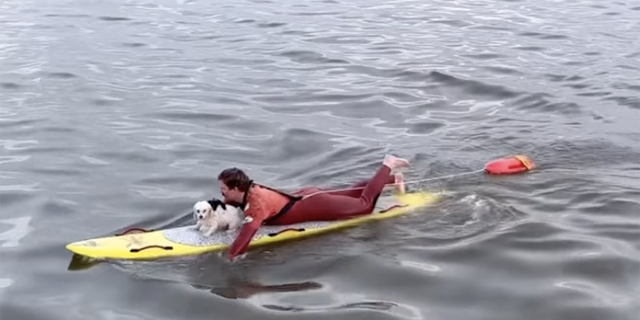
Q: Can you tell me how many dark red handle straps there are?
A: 4